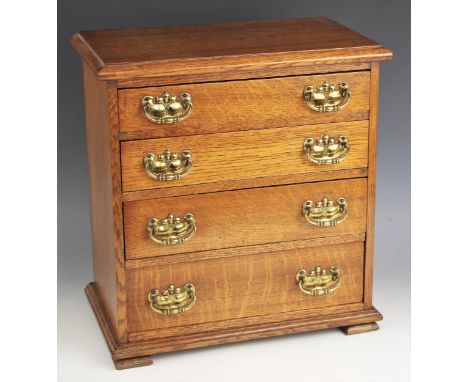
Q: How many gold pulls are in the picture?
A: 8